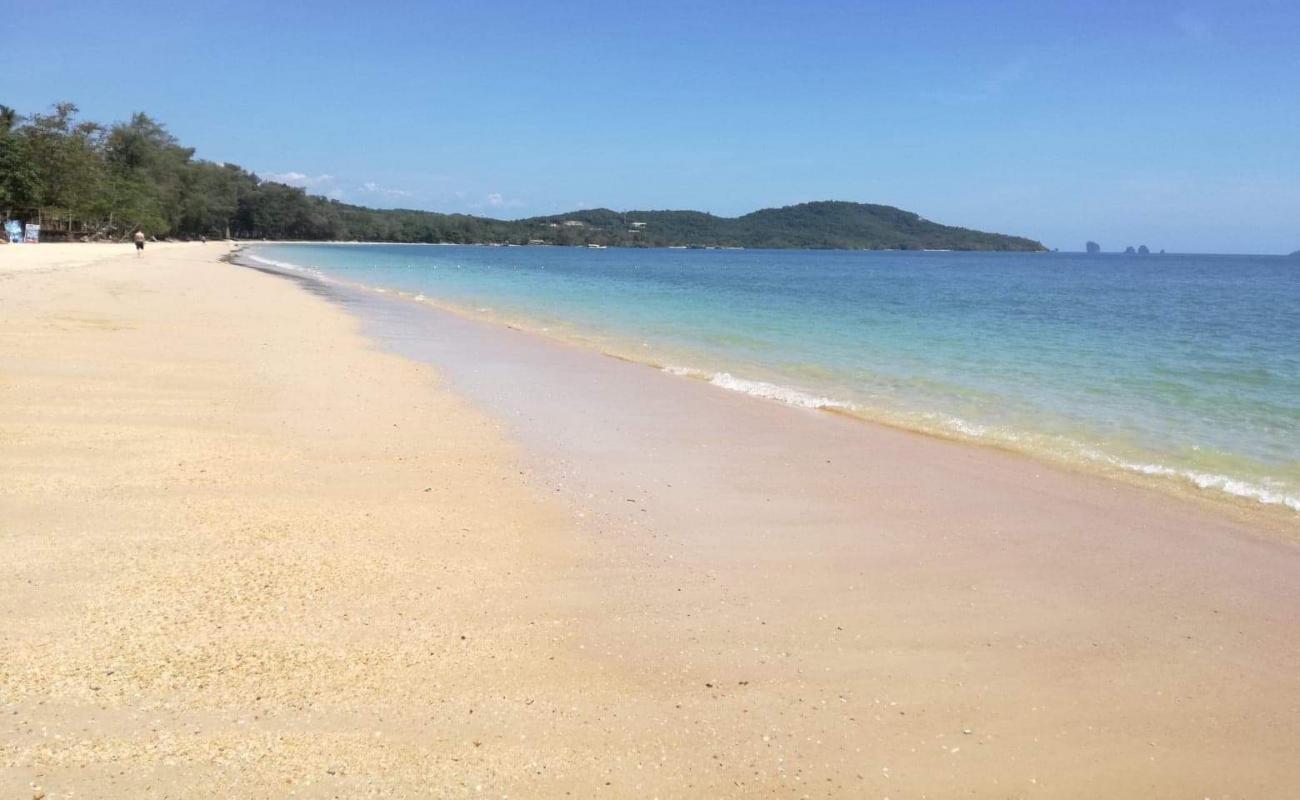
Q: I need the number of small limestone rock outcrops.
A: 4